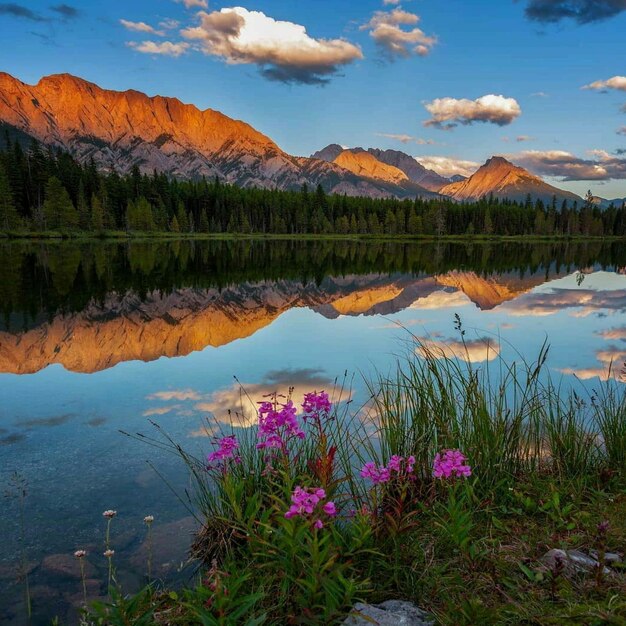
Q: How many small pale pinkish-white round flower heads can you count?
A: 4